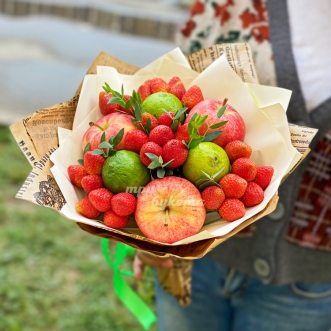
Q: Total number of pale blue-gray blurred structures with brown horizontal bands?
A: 1